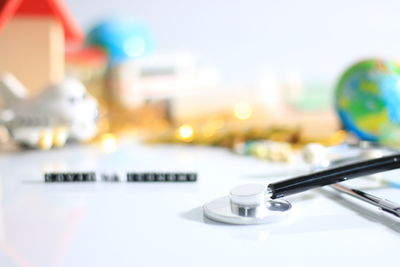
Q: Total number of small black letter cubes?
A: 12